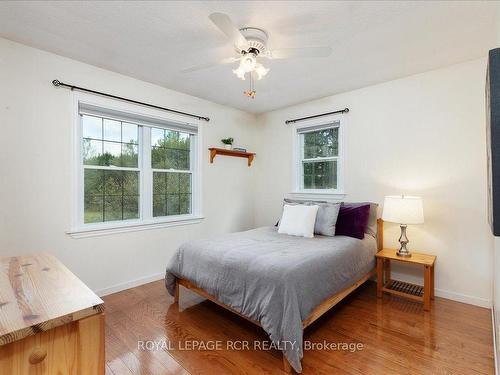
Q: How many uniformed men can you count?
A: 0